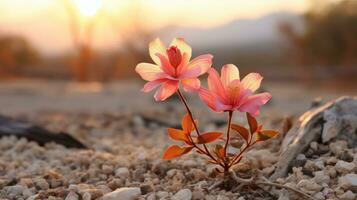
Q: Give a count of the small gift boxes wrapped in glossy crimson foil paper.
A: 0